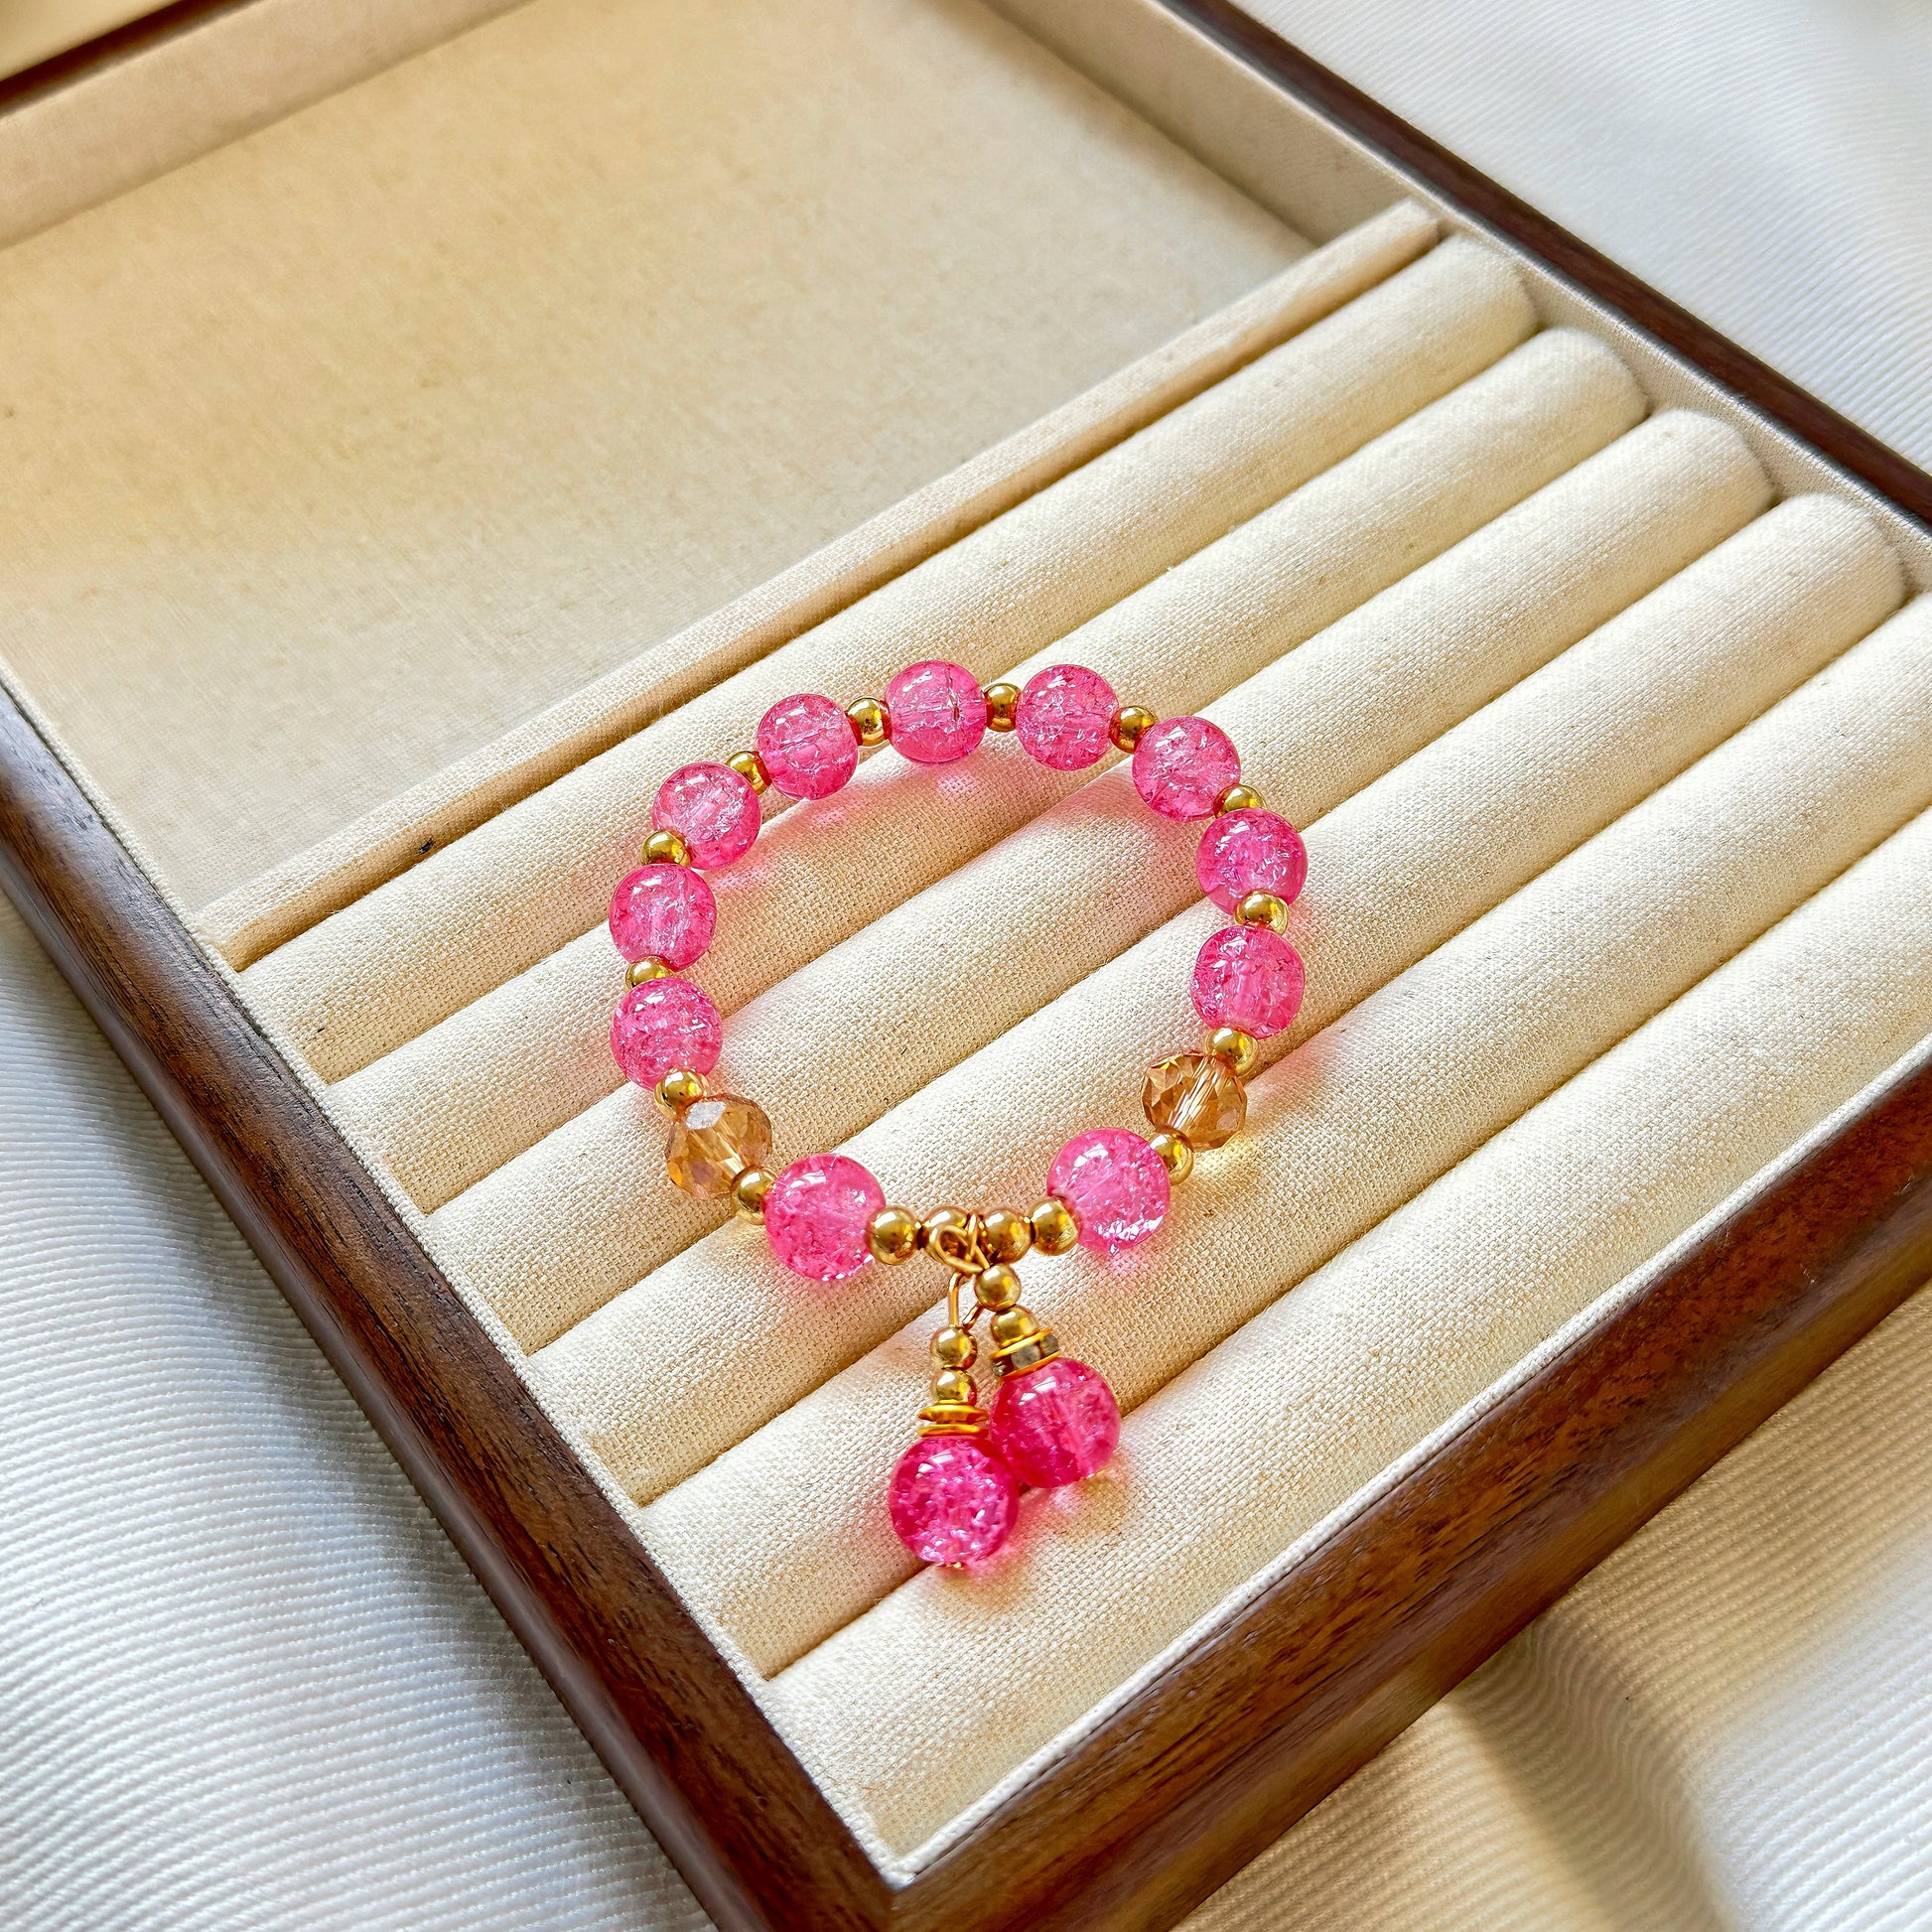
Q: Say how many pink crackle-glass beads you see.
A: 13